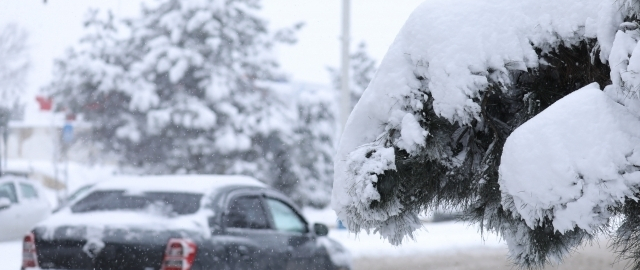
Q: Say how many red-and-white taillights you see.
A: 2